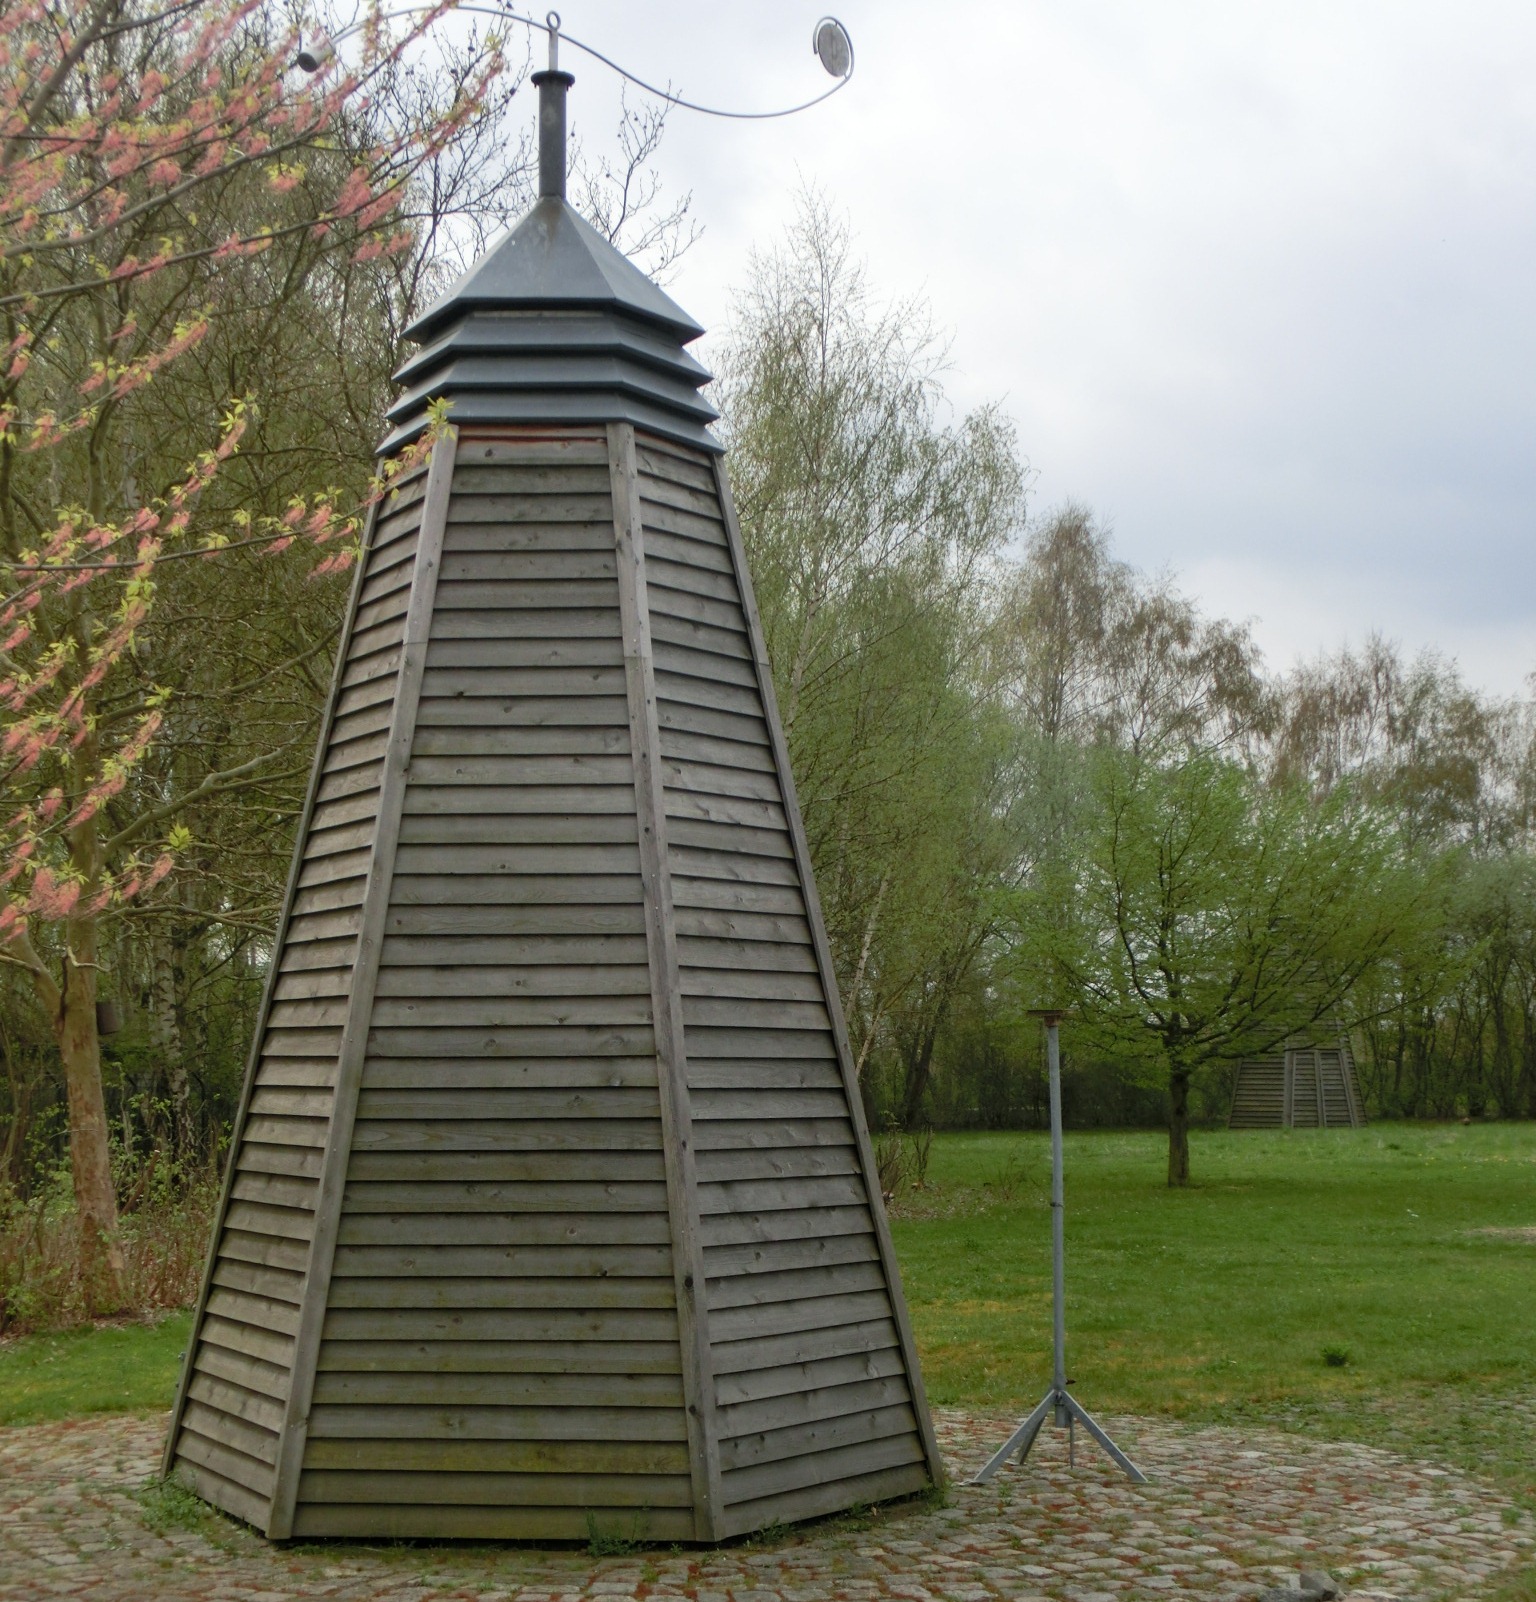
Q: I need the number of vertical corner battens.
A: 4